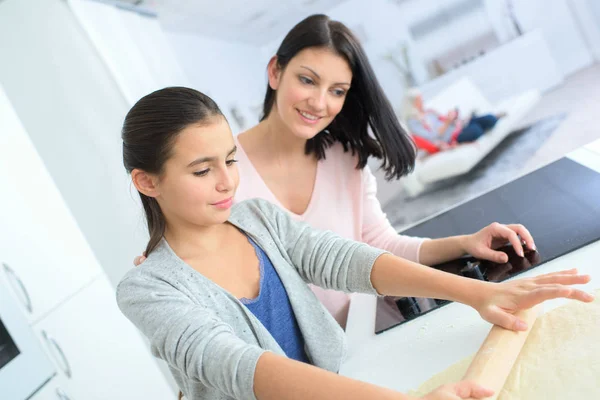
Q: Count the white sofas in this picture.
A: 1